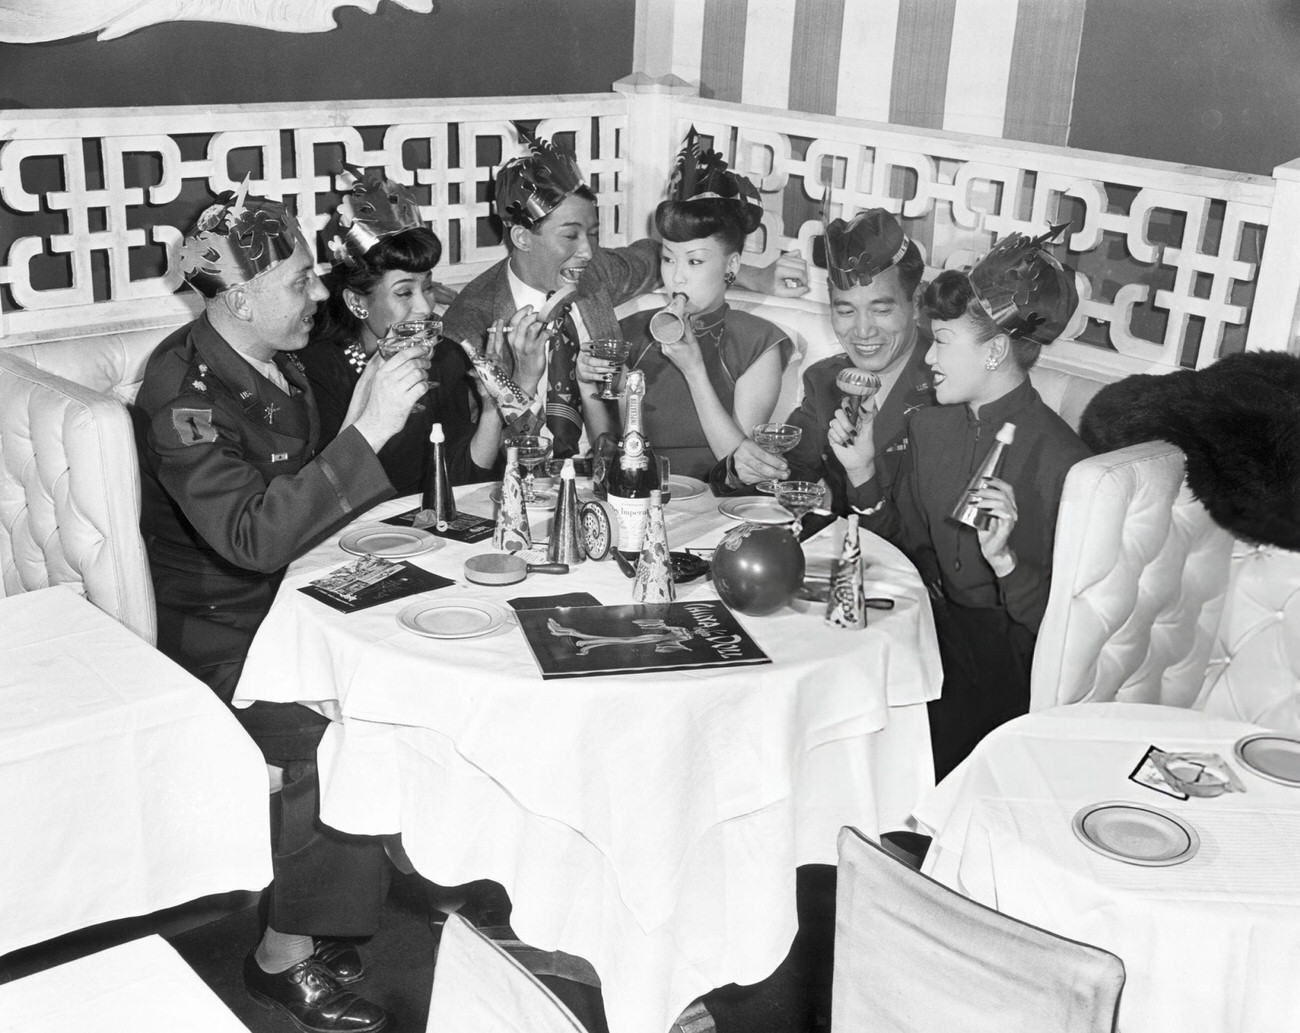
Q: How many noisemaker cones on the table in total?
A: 5